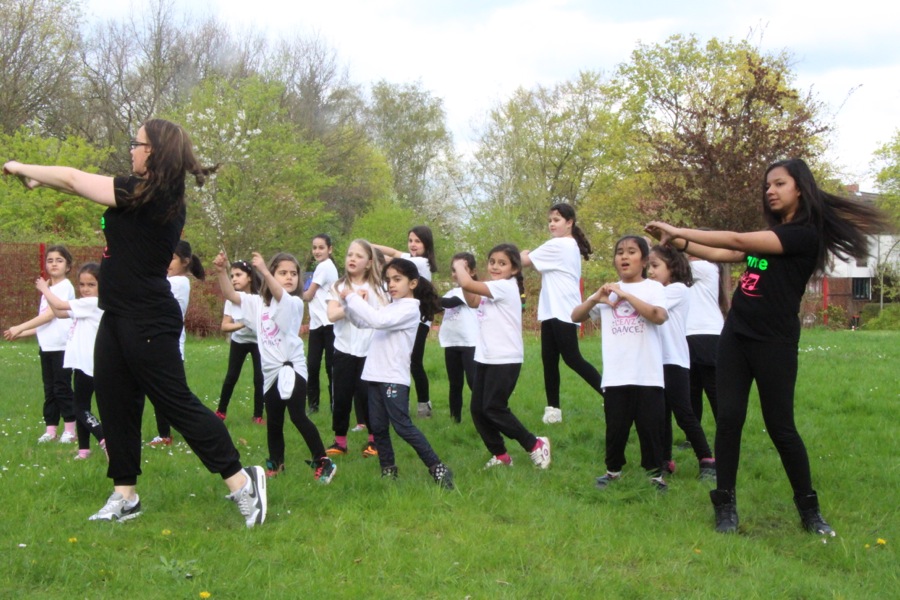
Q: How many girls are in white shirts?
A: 15